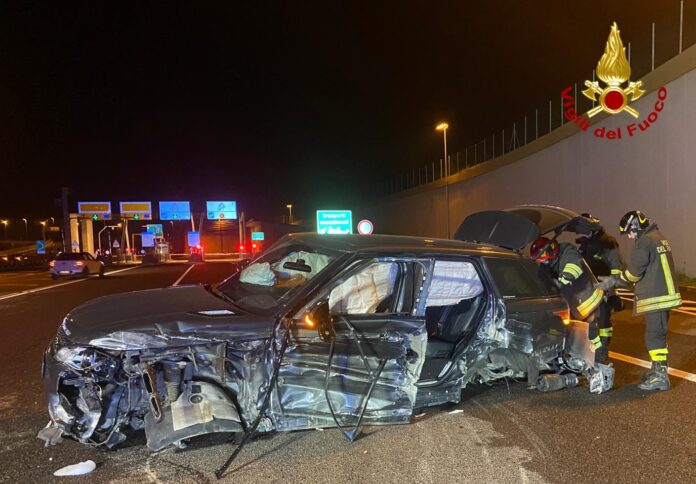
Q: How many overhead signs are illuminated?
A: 4